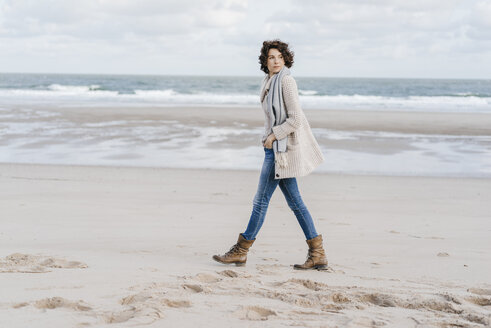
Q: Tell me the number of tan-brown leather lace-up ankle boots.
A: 2